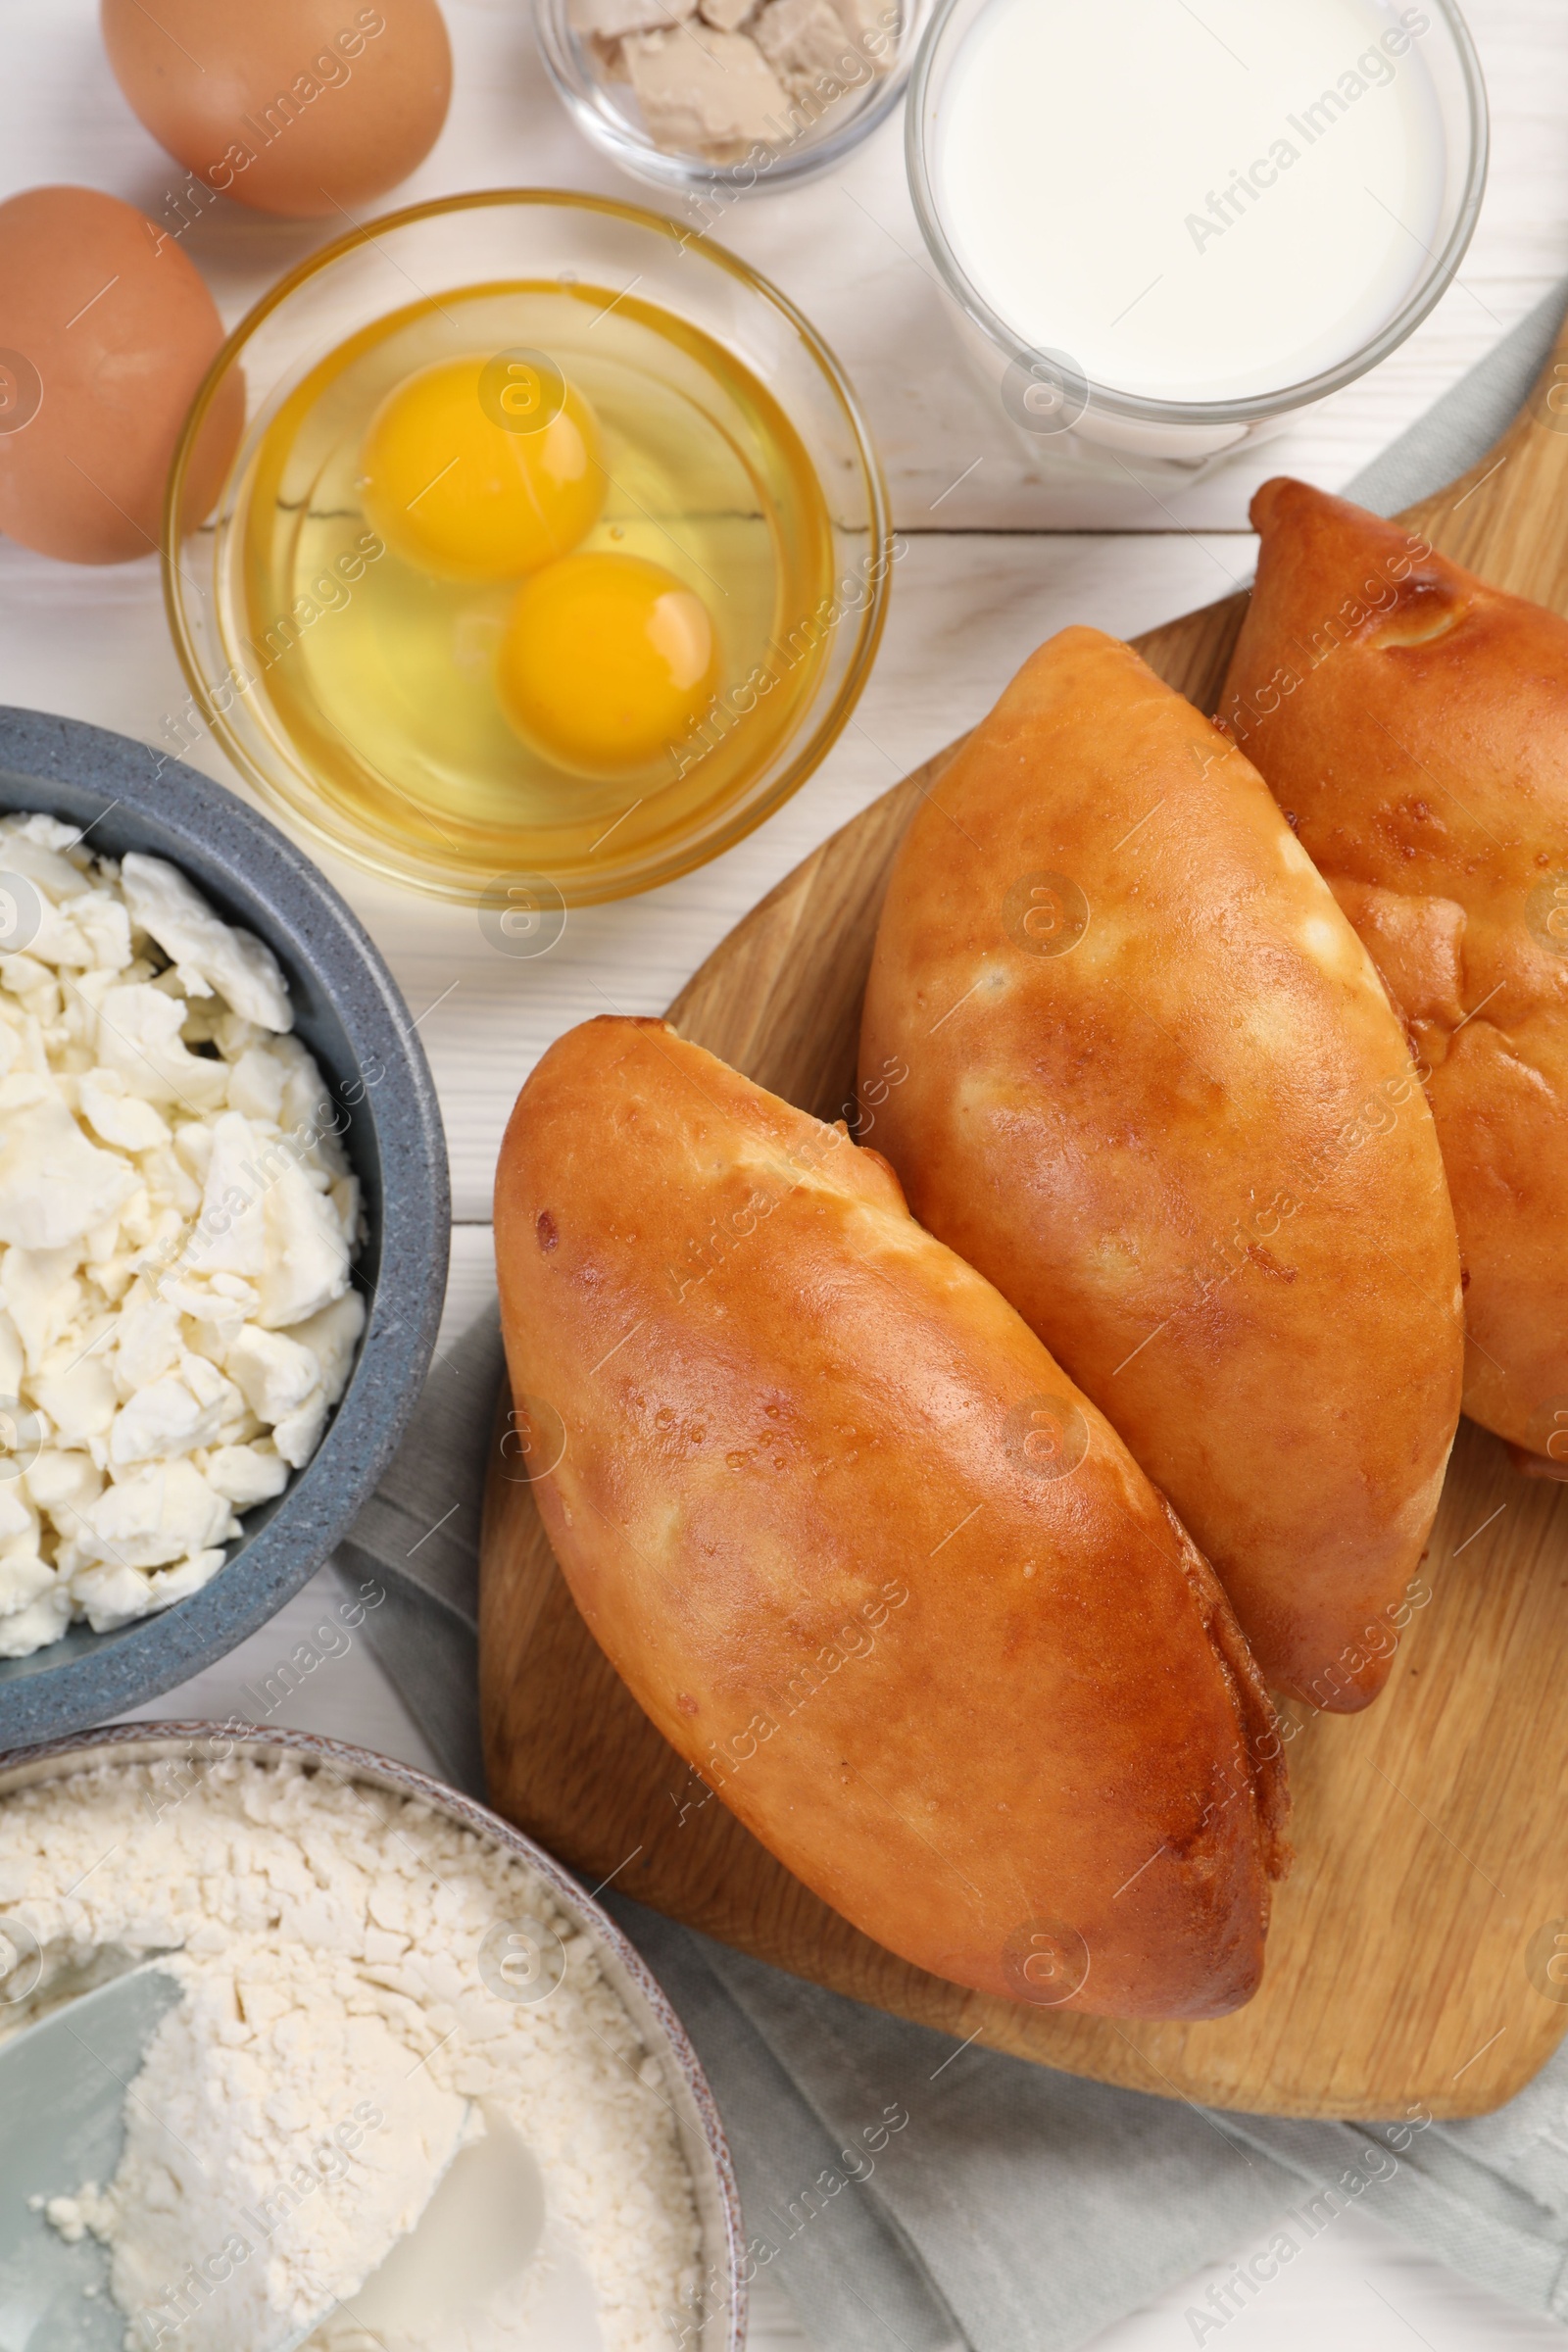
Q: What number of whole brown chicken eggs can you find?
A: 2